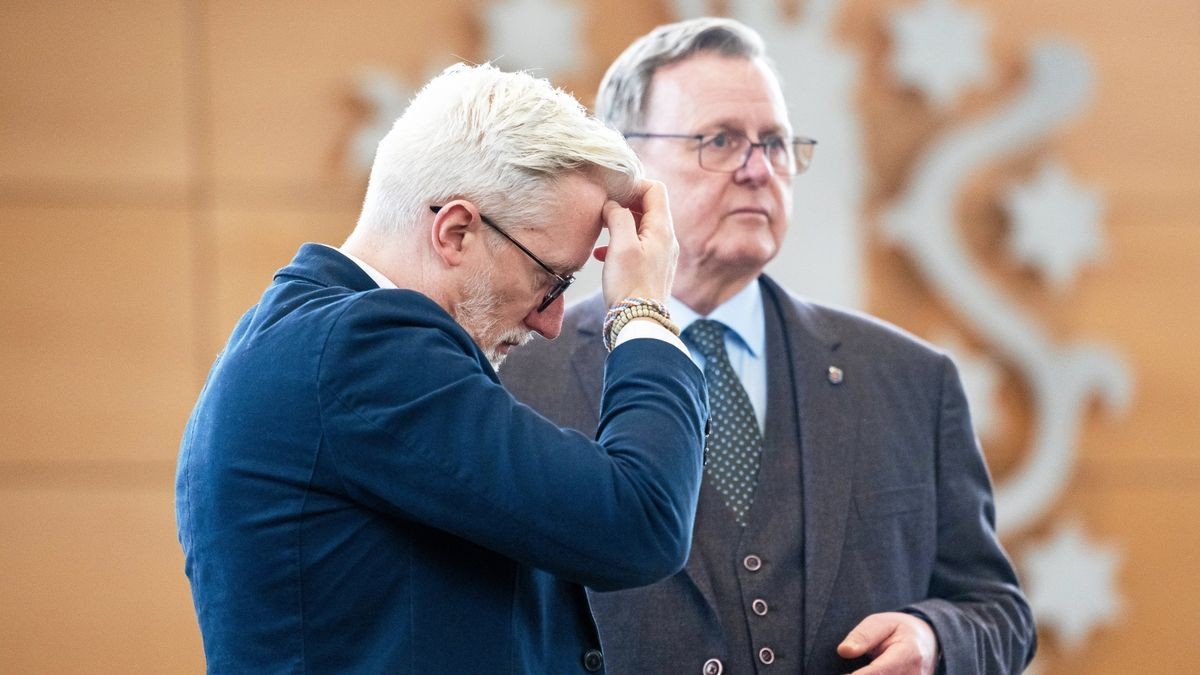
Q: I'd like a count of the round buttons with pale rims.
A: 4